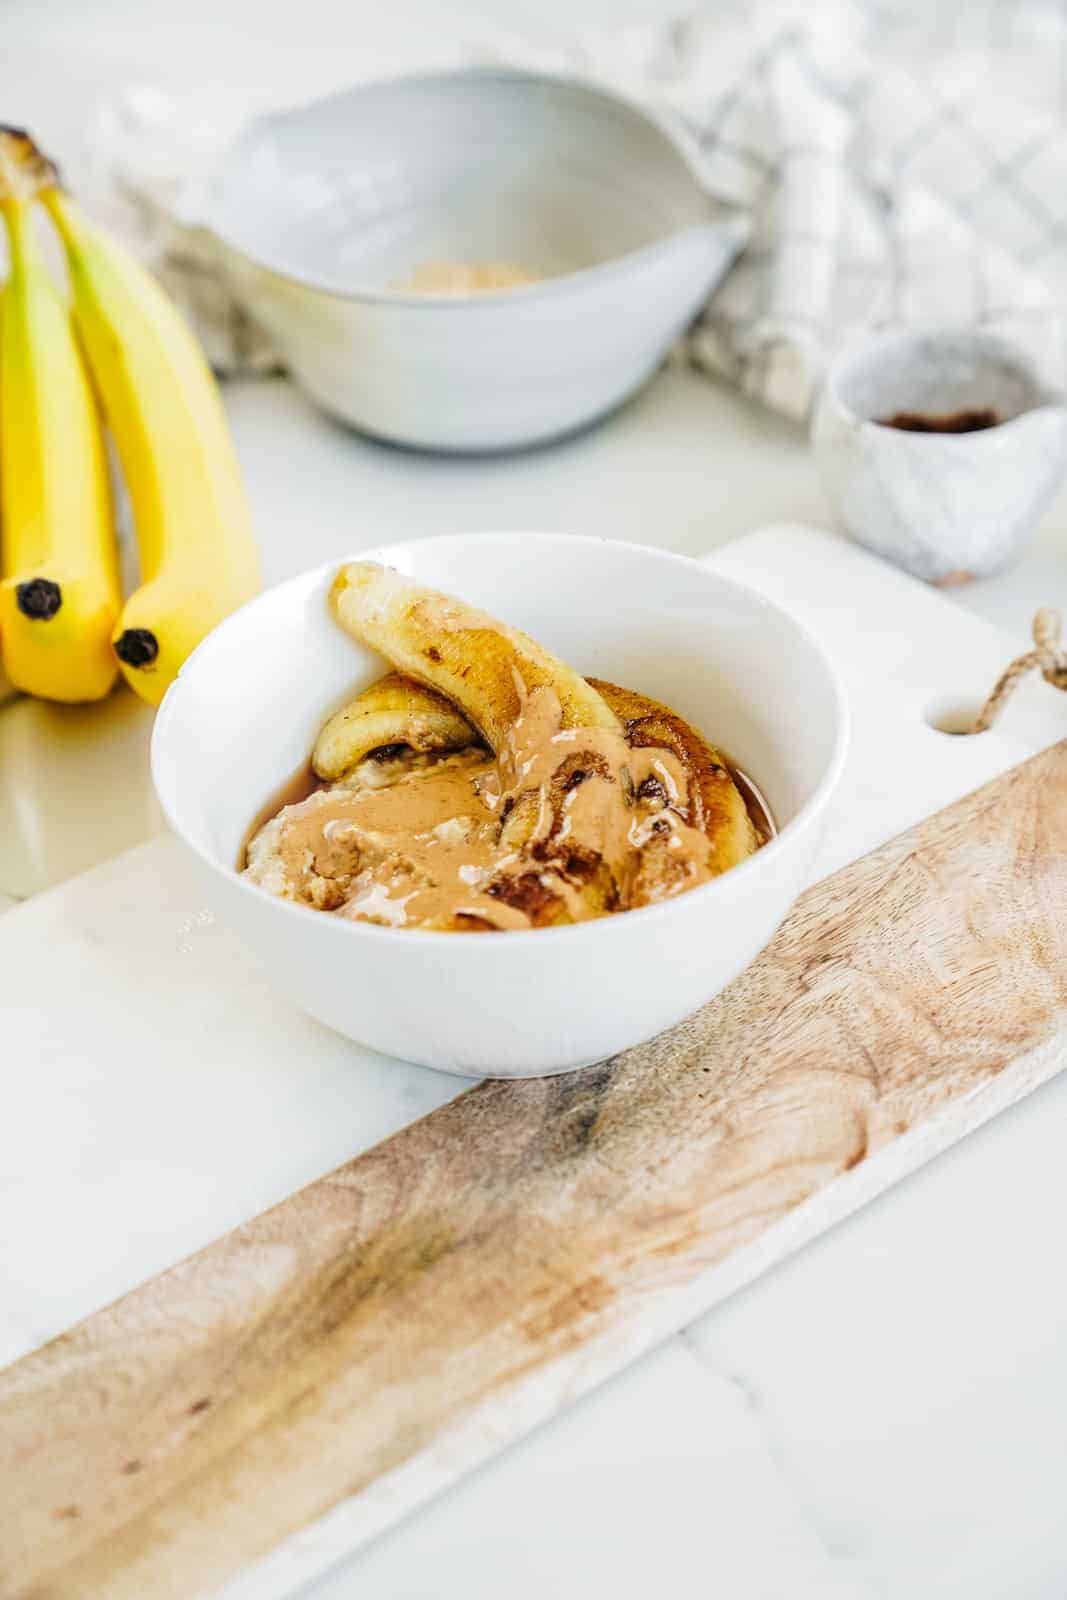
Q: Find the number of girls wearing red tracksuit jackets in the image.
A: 0